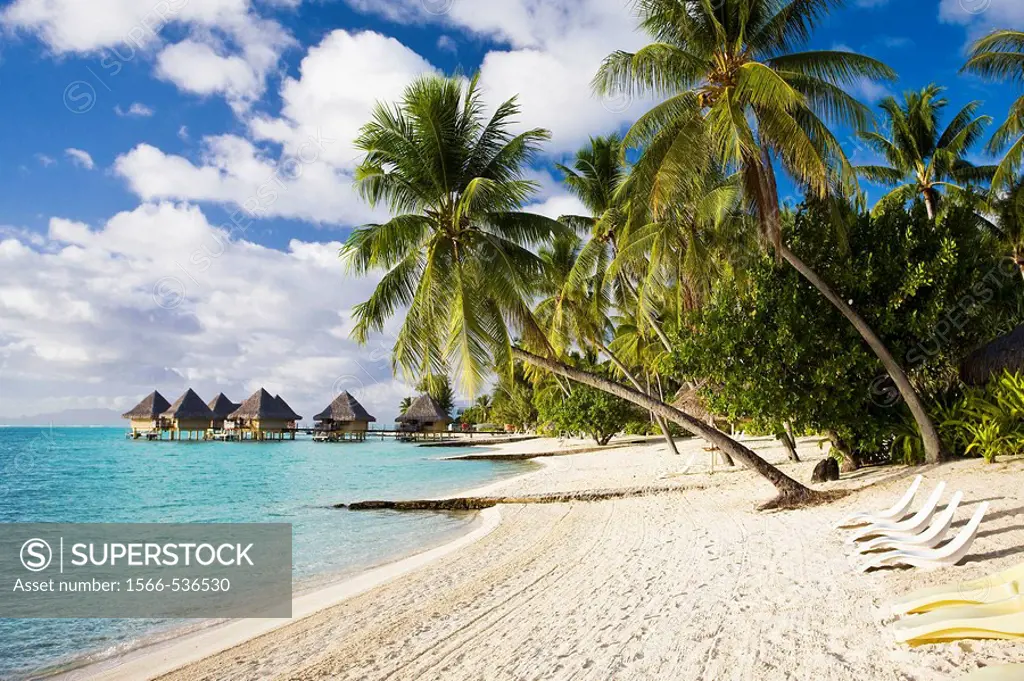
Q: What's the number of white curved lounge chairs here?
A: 4